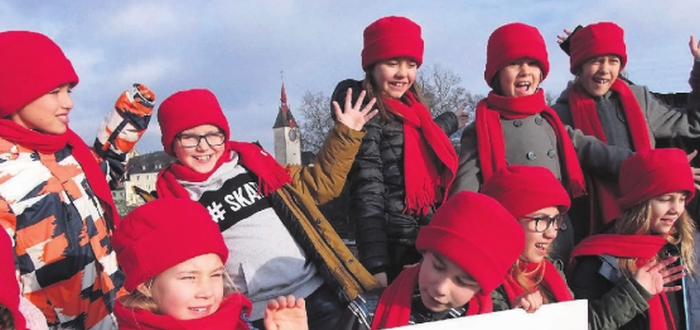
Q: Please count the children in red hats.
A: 9